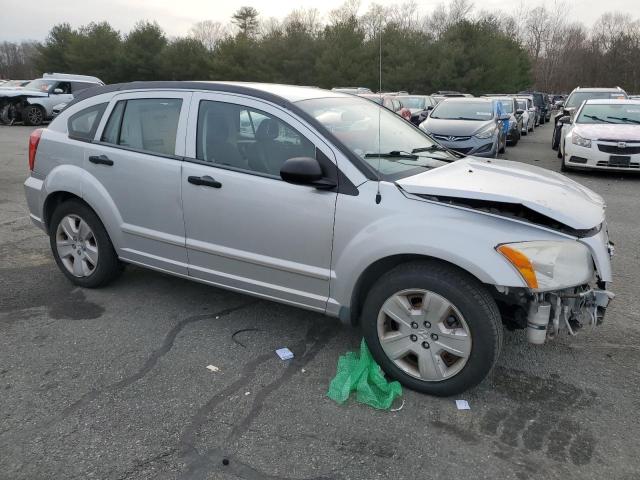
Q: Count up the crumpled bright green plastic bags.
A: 1